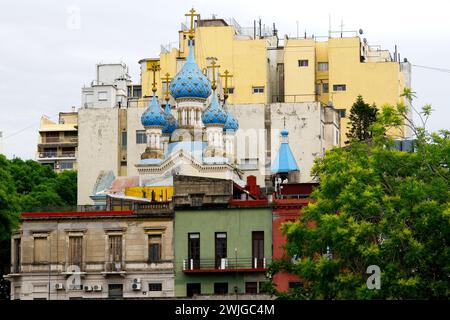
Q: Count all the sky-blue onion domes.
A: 5